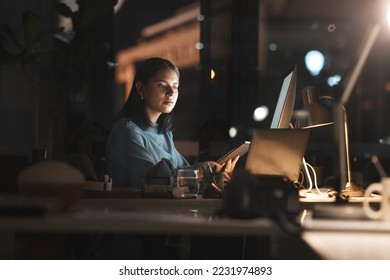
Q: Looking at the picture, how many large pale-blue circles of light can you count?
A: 1